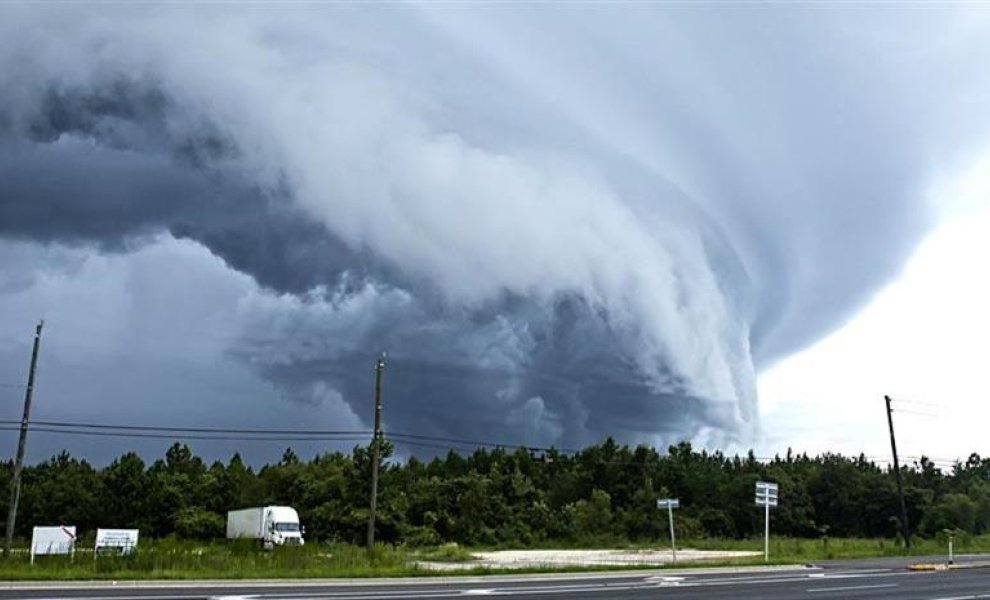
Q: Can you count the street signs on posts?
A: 2